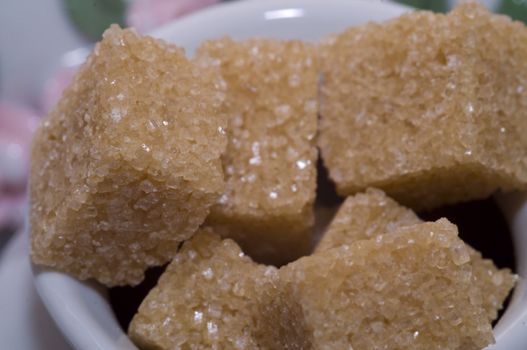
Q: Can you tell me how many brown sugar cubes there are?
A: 6